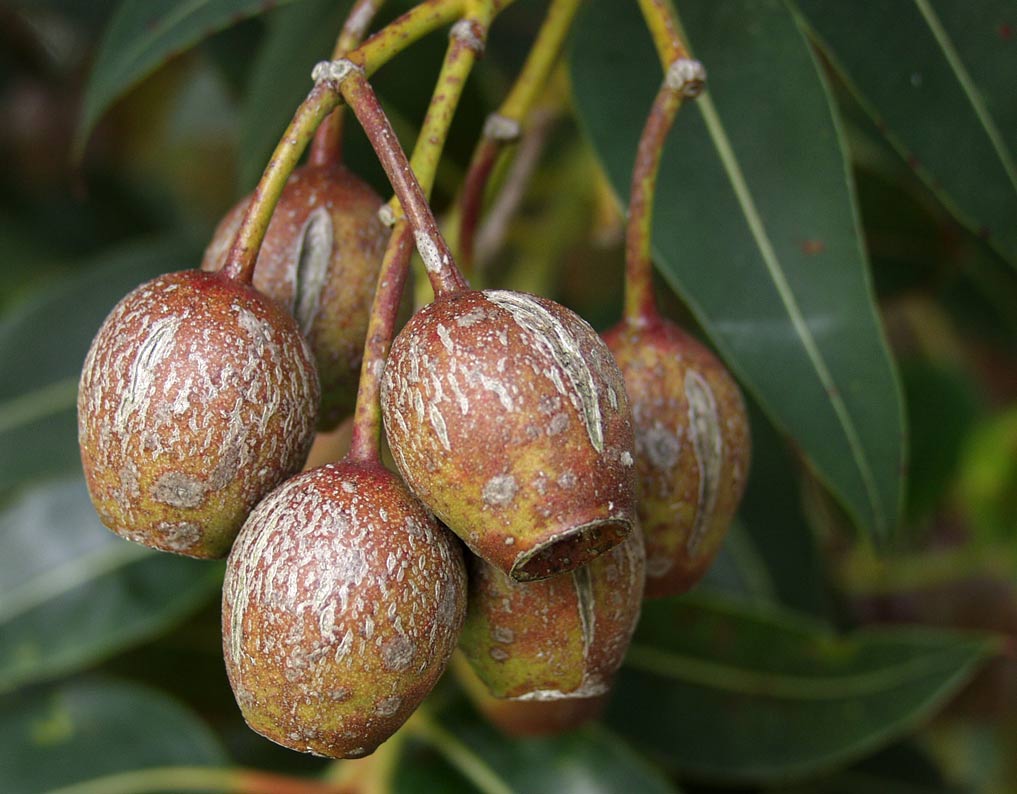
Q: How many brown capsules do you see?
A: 6